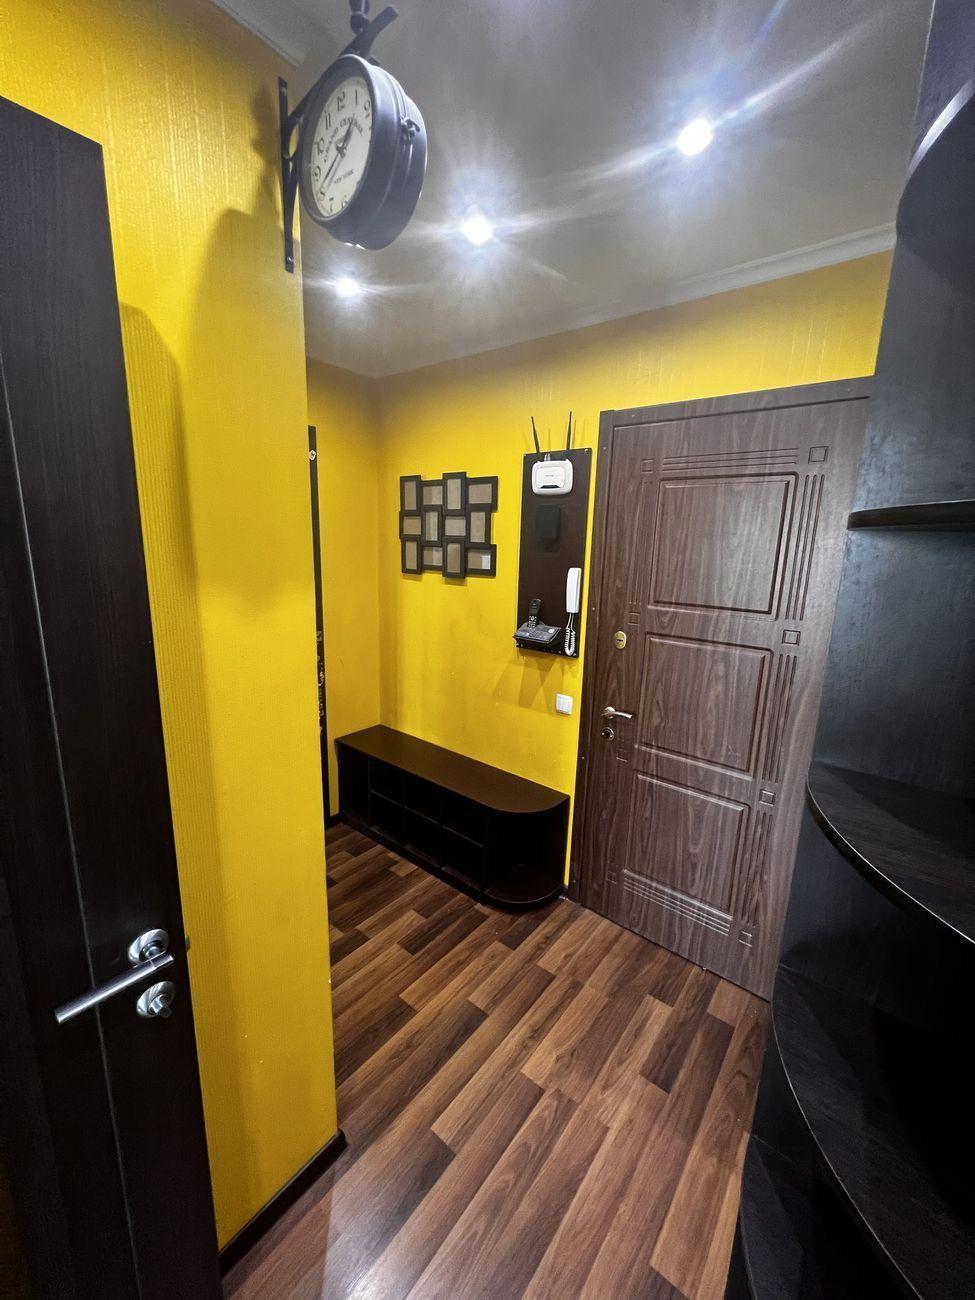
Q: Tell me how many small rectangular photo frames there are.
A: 12